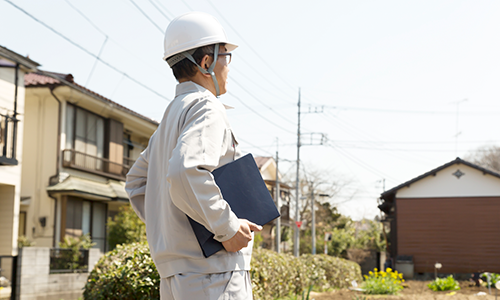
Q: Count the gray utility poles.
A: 3